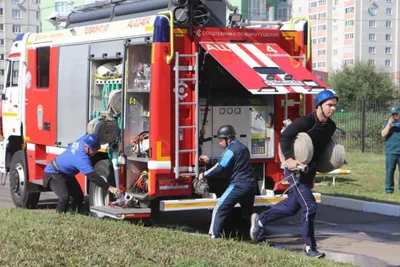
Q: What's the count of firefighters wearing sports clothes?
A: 3